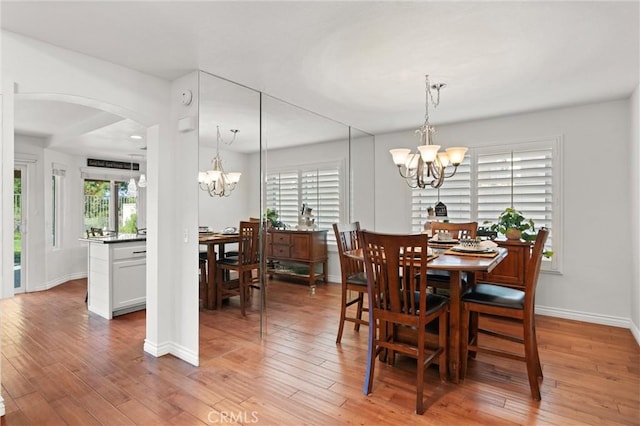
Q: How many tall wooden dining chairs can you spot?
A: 4